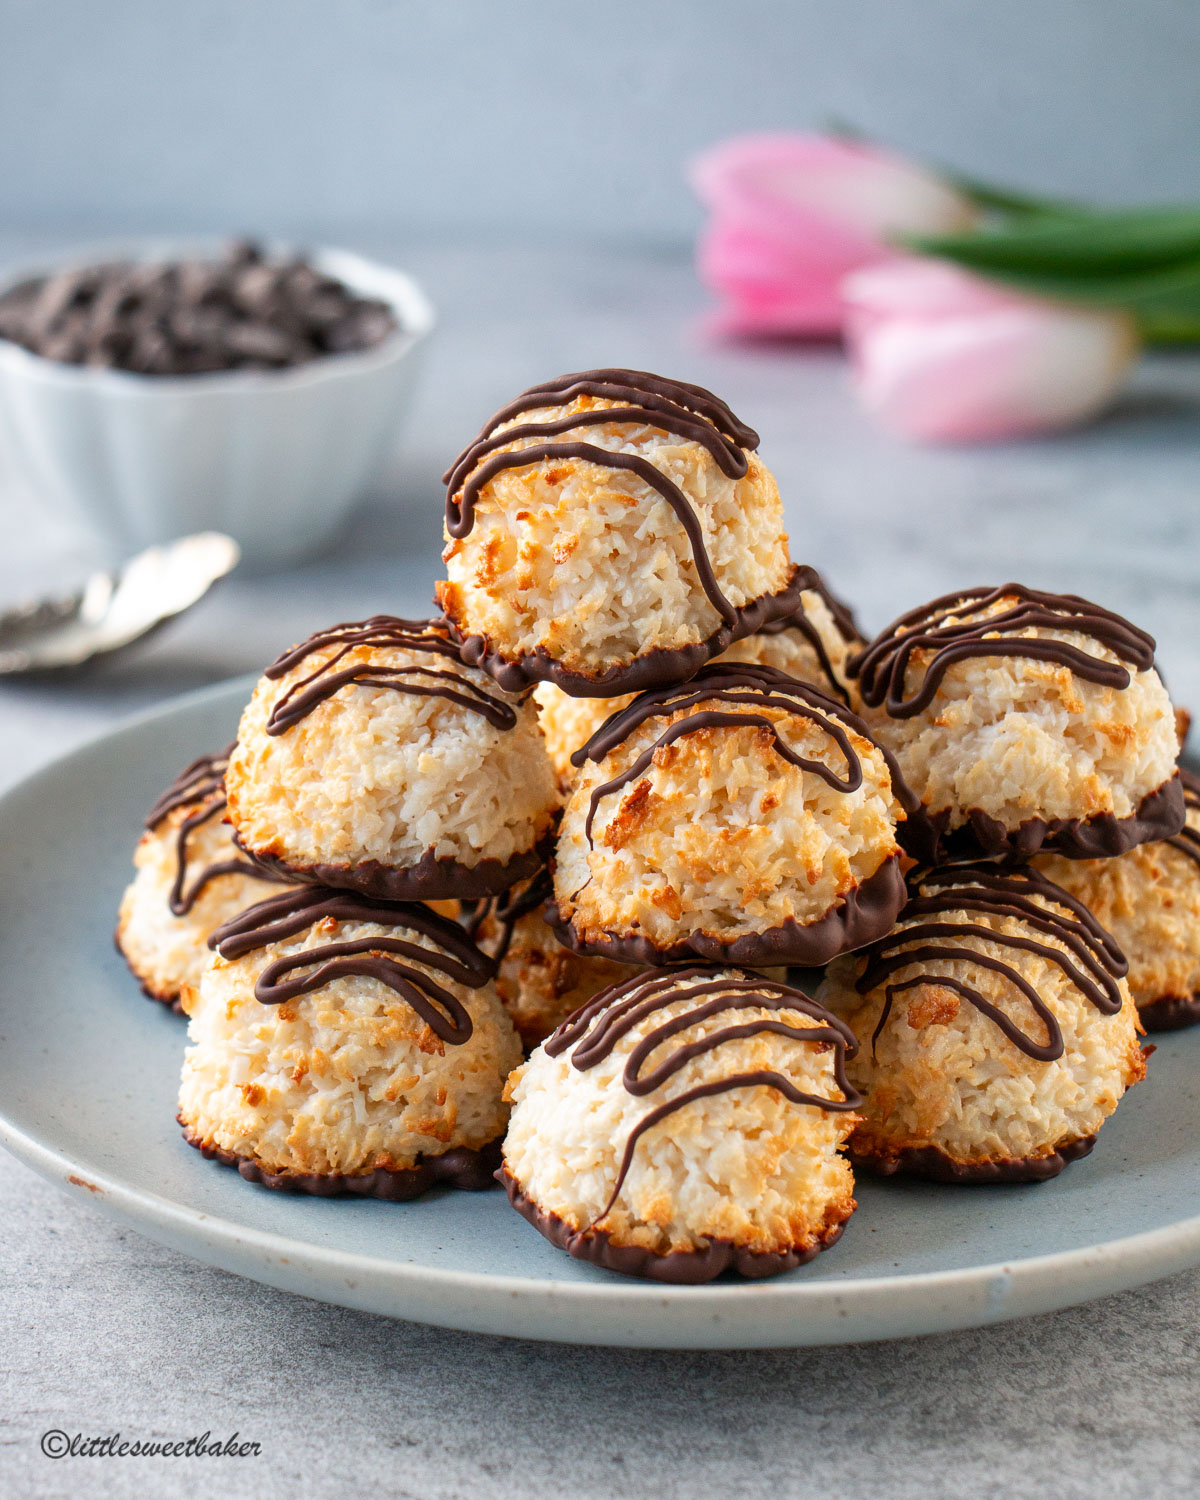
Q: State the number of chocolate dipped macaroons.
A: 11